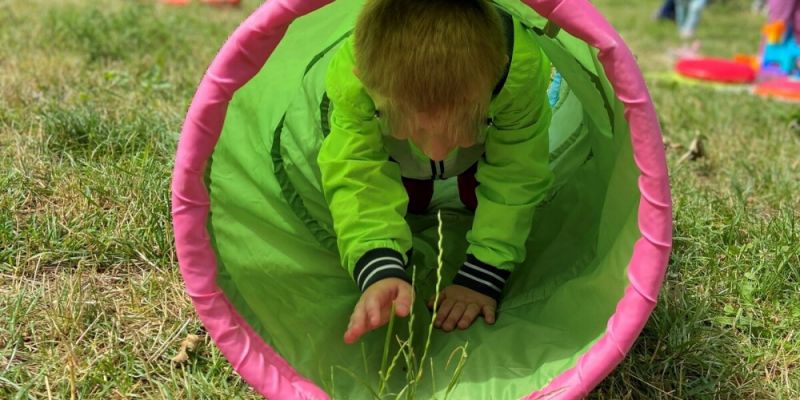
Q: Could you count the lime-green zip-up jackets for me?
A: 1